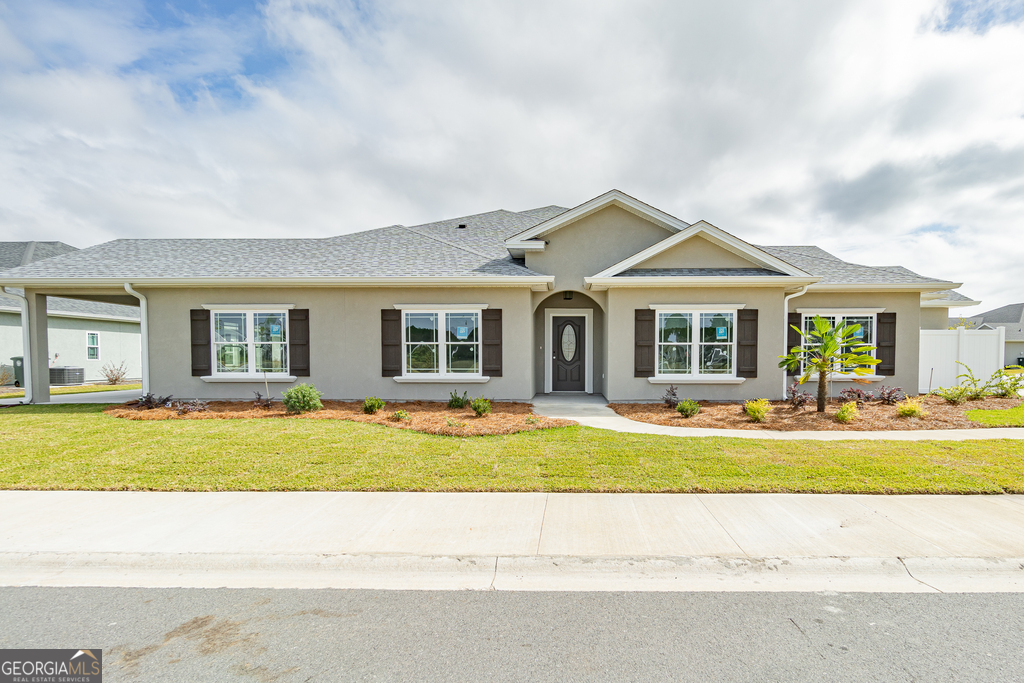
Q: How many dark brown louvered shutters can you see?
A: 8